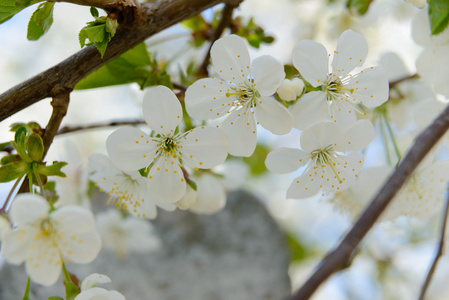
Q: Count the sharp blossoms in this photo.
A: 4